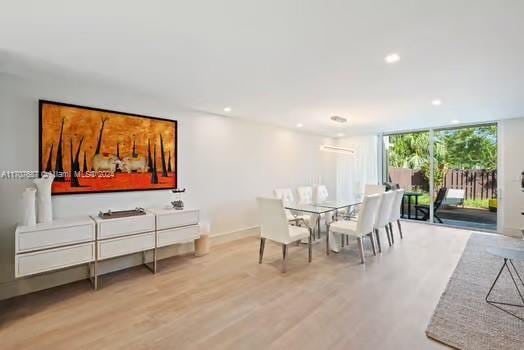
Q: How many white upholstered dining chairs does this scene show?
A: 8